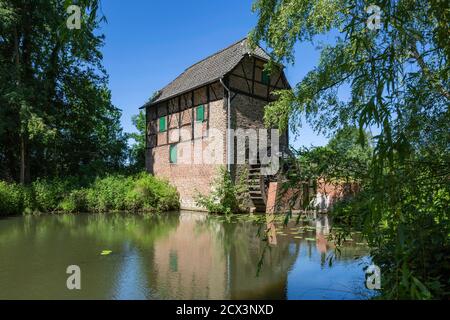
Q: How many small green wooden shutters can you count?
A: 4